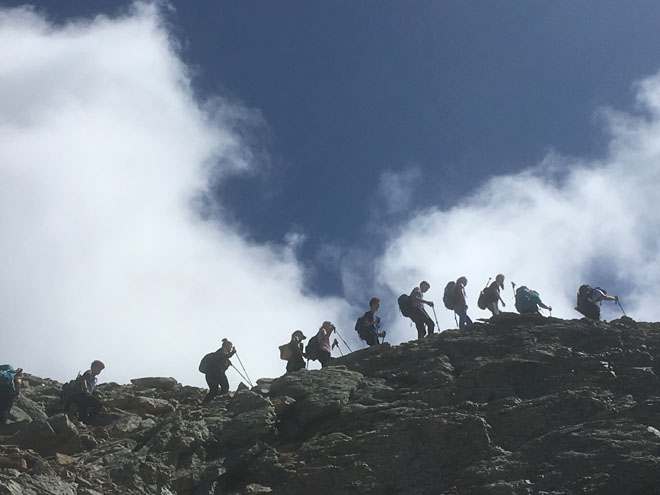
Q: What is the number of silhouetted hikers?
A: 11